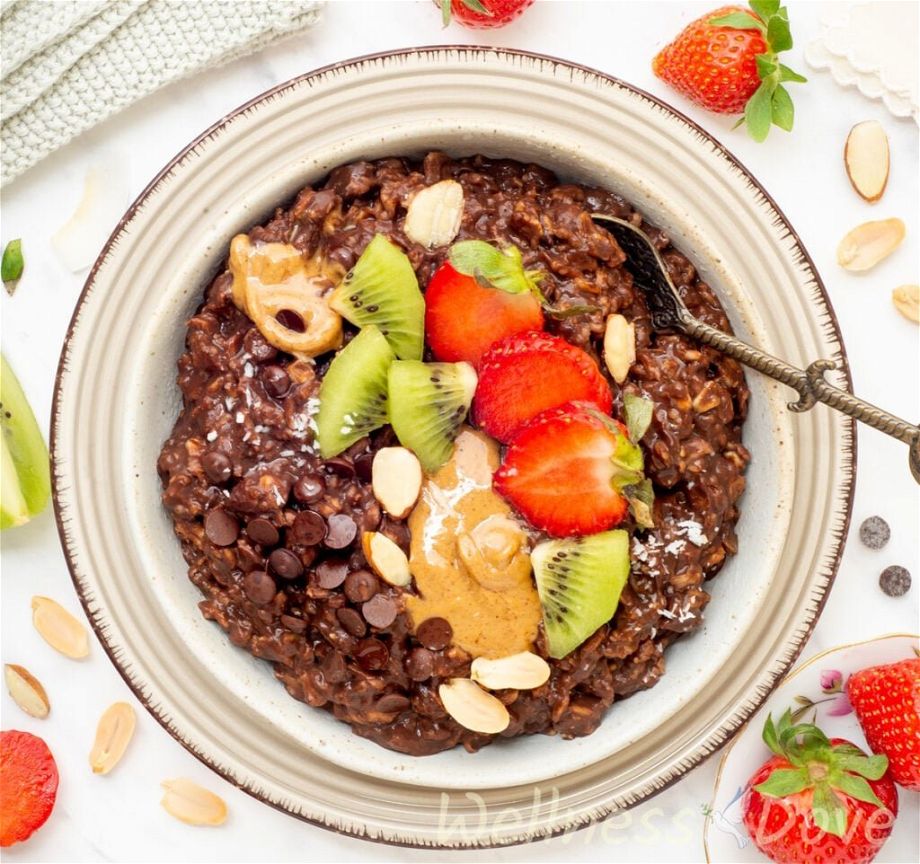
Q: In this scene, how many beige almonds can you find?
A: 13